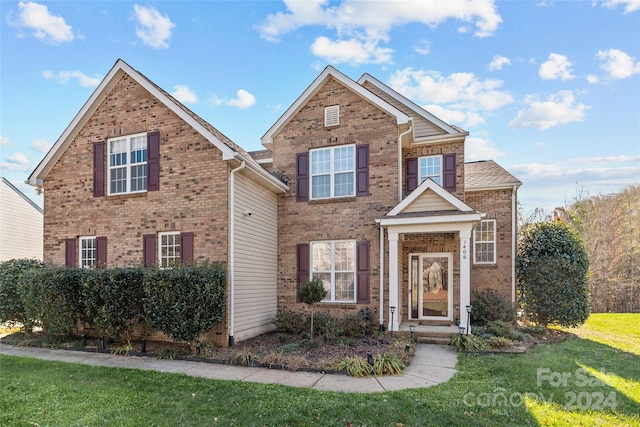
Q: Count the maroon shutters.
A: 12